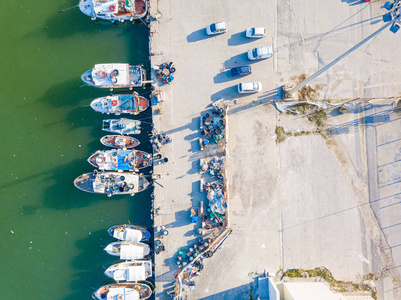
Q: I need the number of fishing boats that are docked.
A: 11